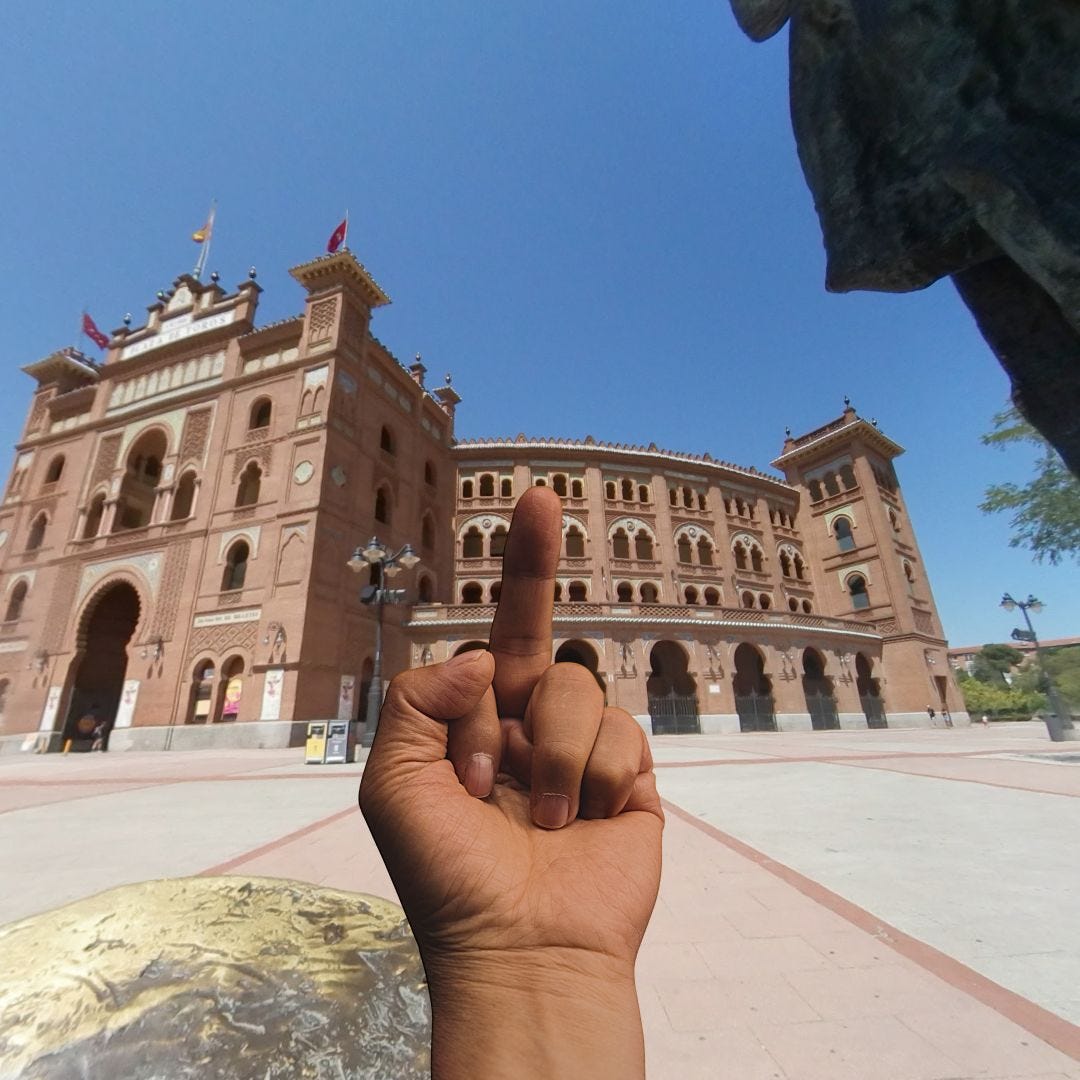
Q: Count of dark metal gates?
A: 4